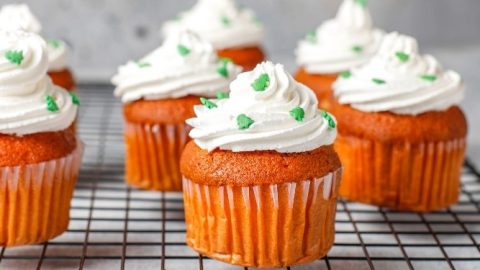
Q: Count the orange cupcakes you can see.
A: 7